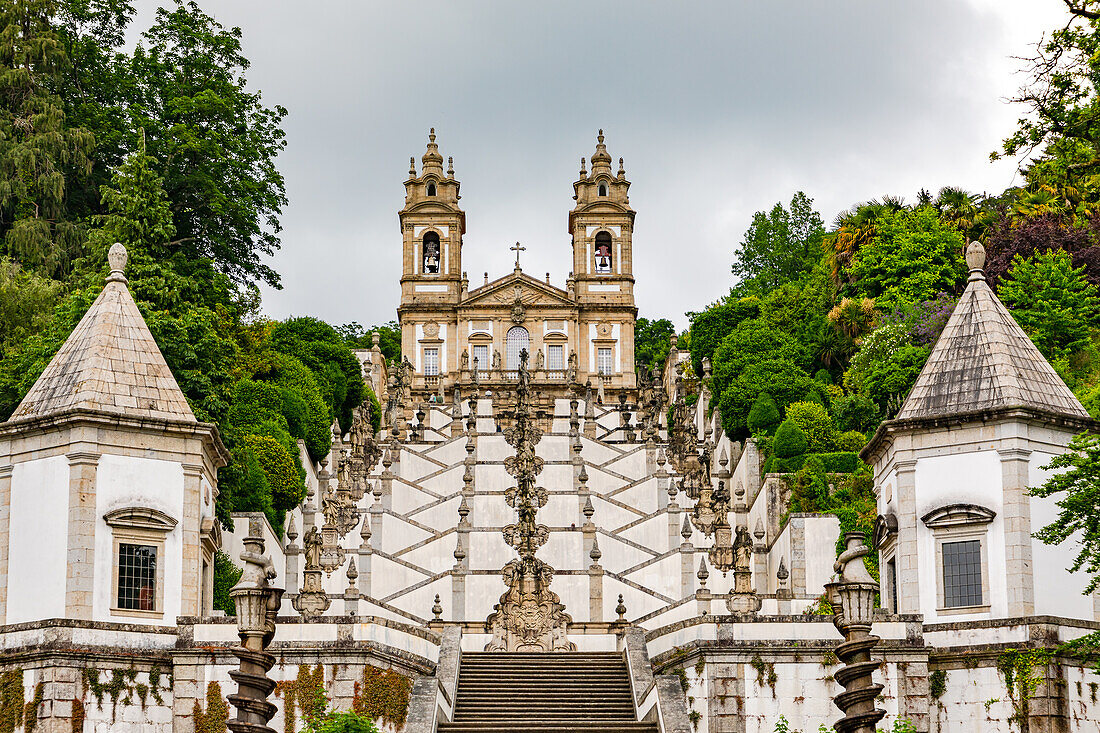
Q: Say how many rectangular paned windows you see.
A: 6